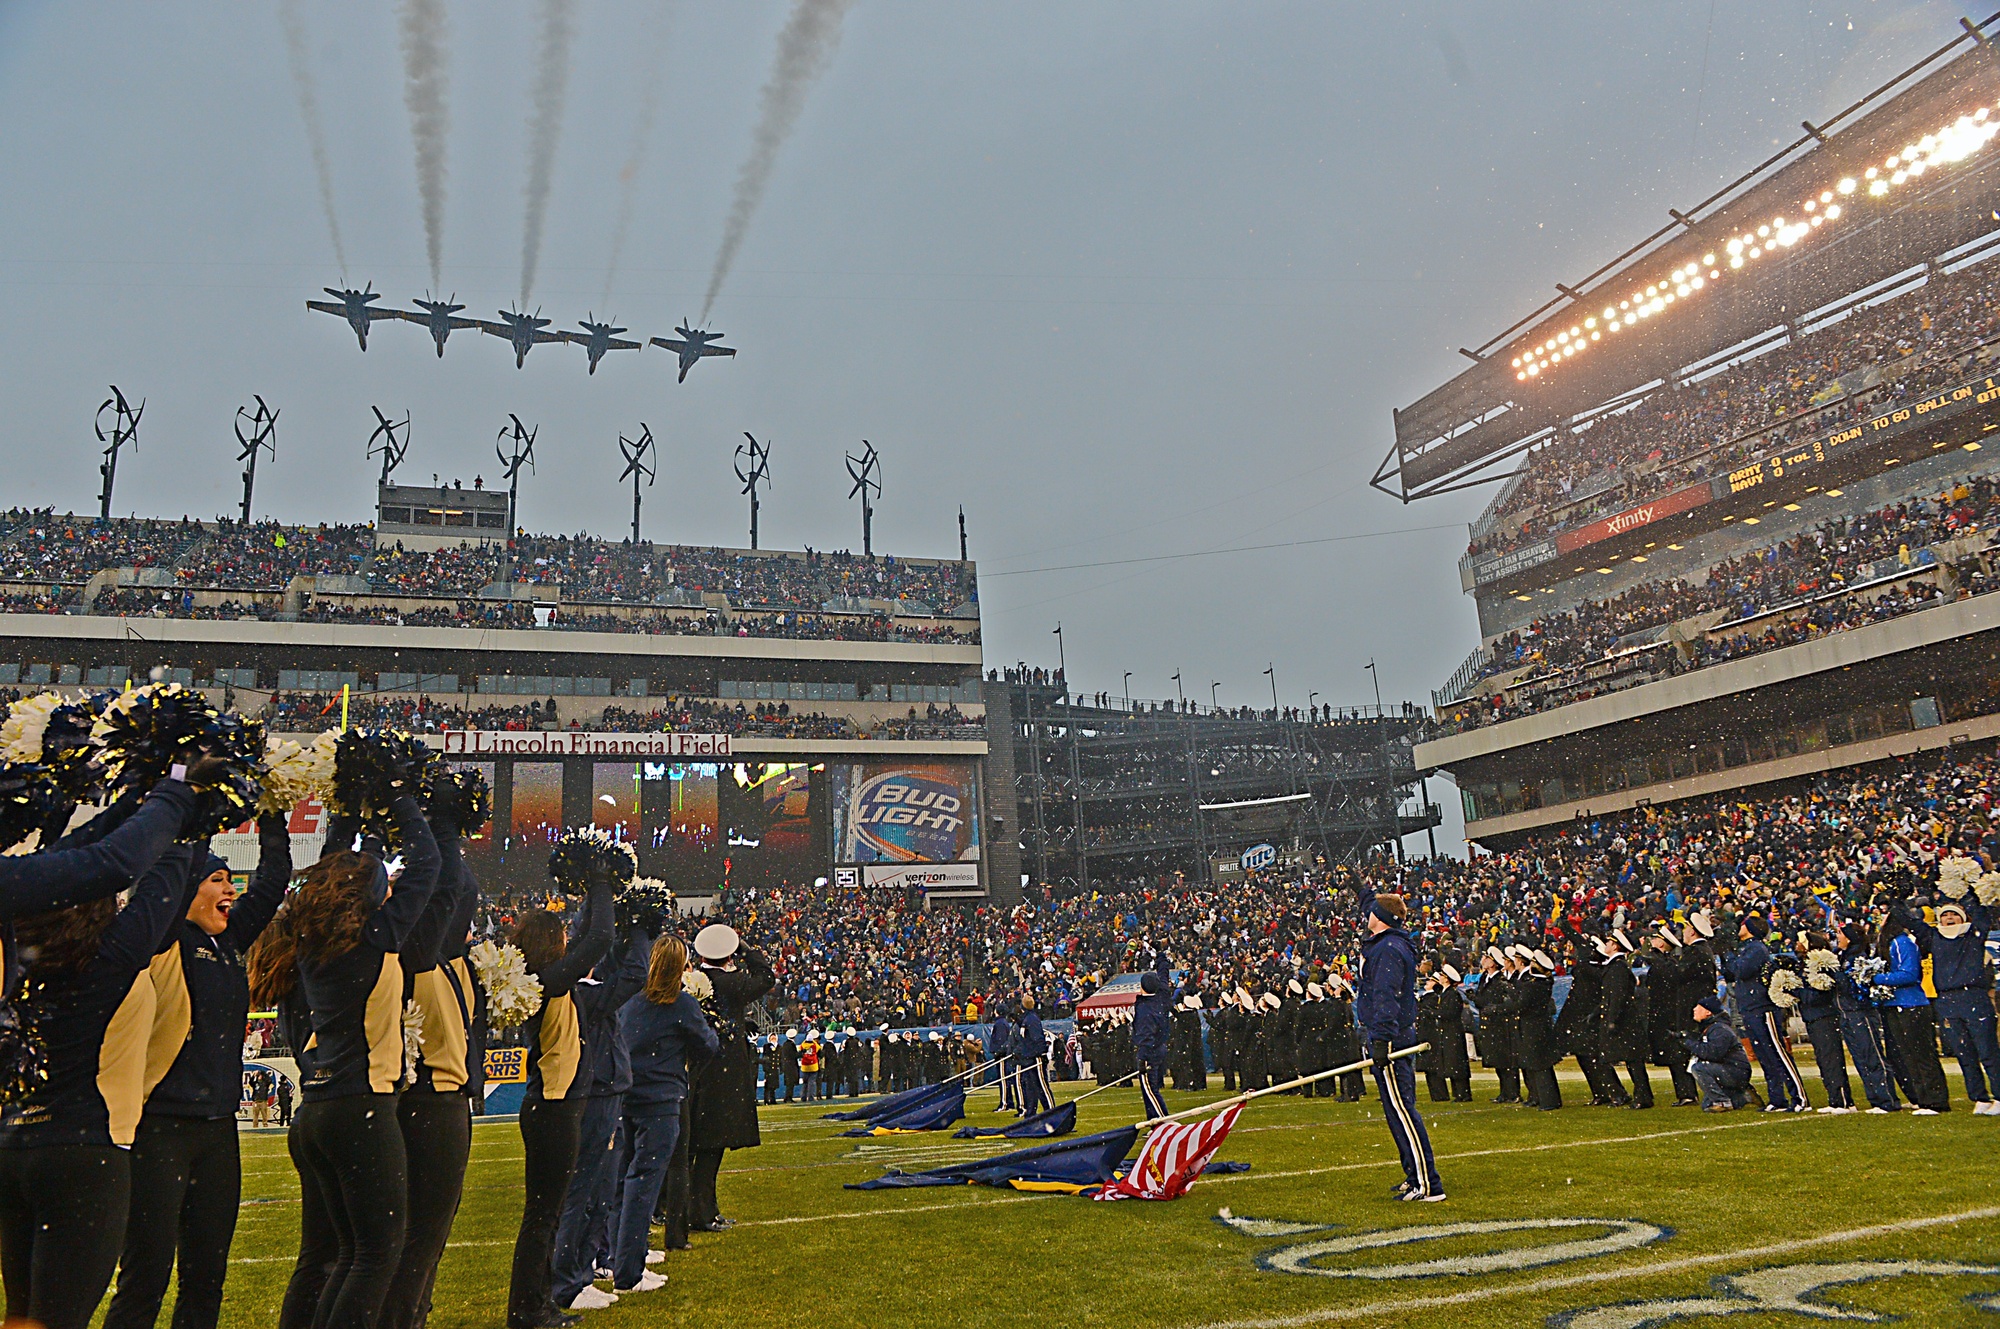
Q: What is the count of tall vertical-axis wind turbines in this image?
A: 7